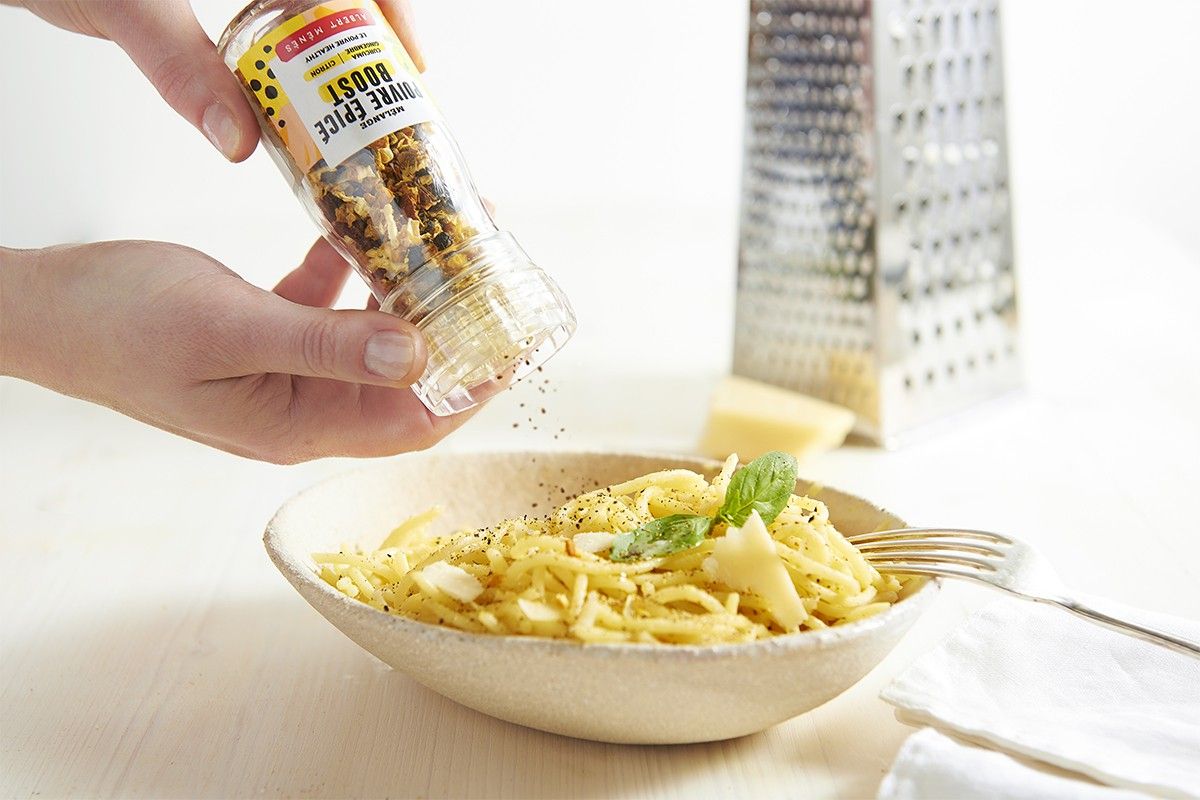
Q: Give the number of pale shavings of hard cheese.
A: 4